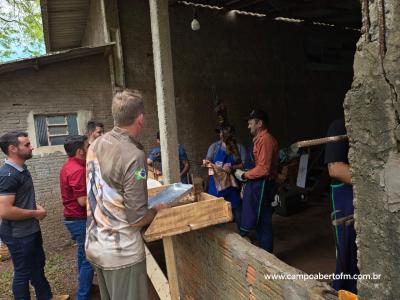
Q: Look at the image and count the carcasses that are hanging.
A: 1